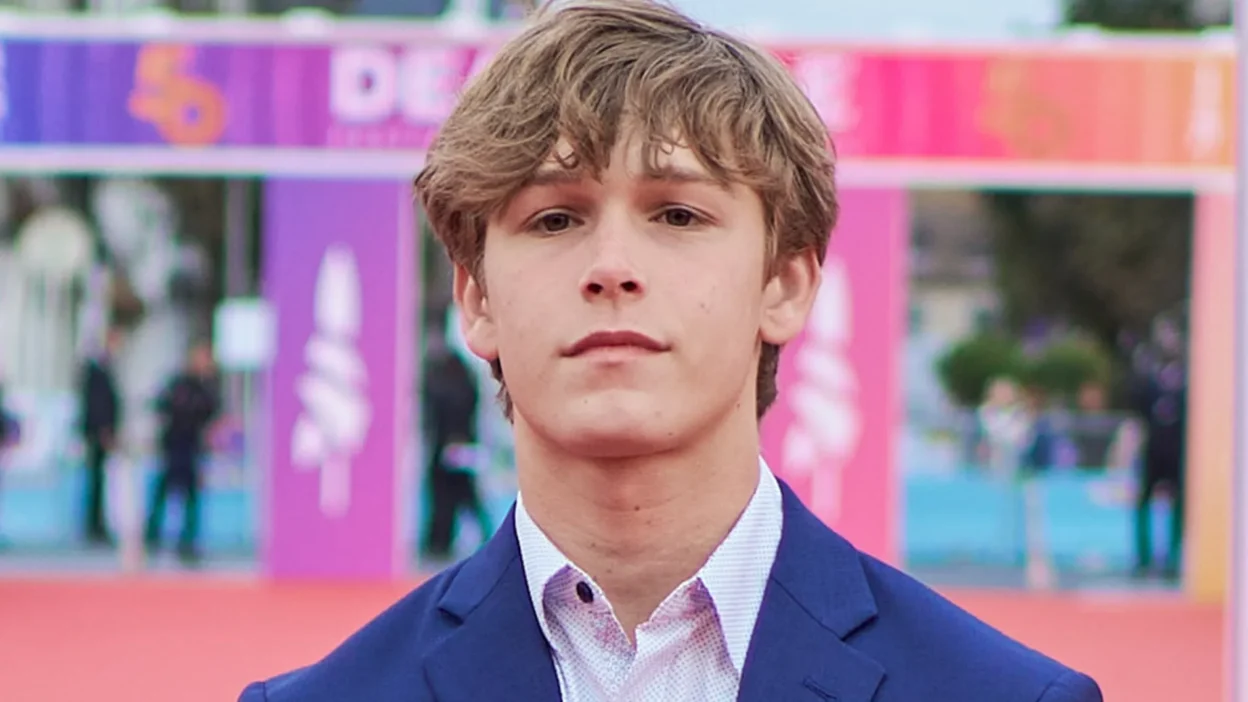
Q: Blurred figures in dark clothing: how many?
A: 4